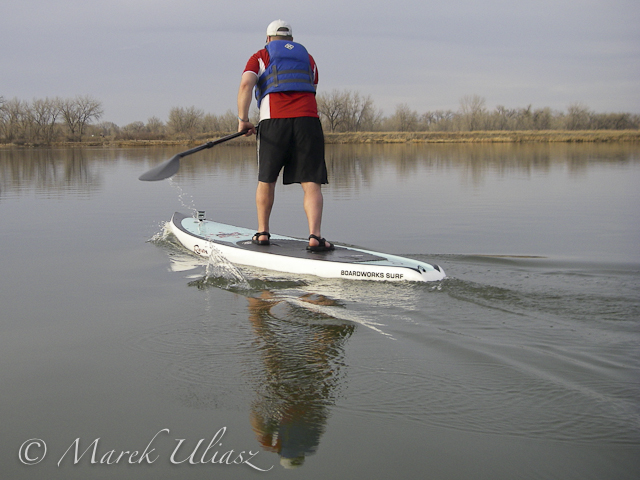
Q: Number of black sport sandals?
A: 2